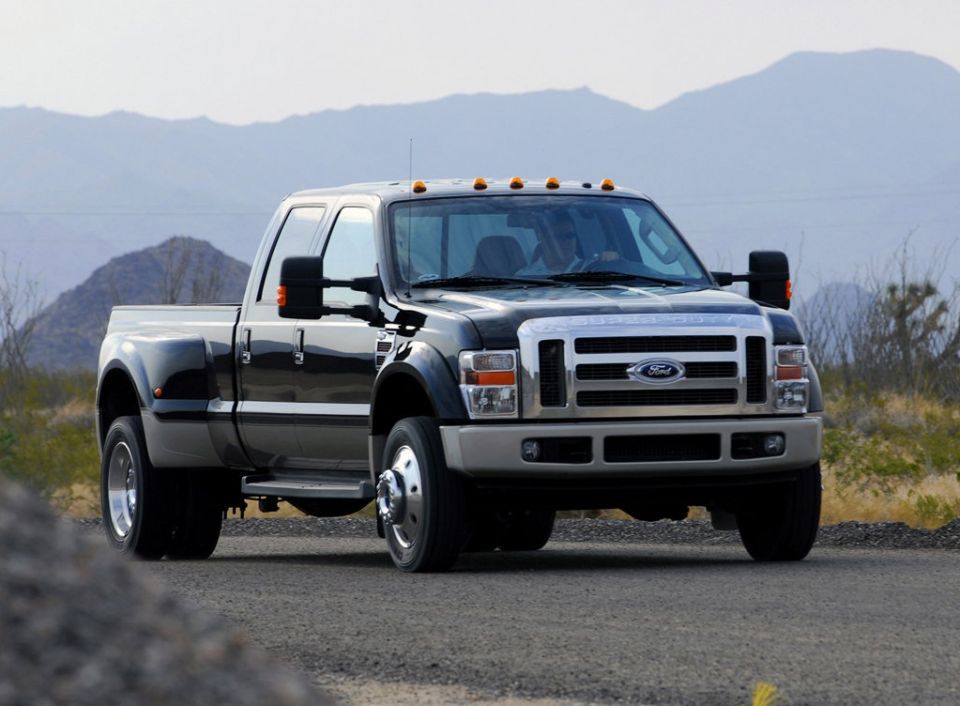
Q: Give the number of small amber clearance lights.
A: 5